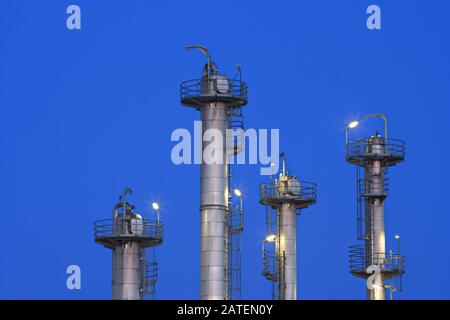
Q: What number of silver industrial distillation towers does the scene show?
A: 4